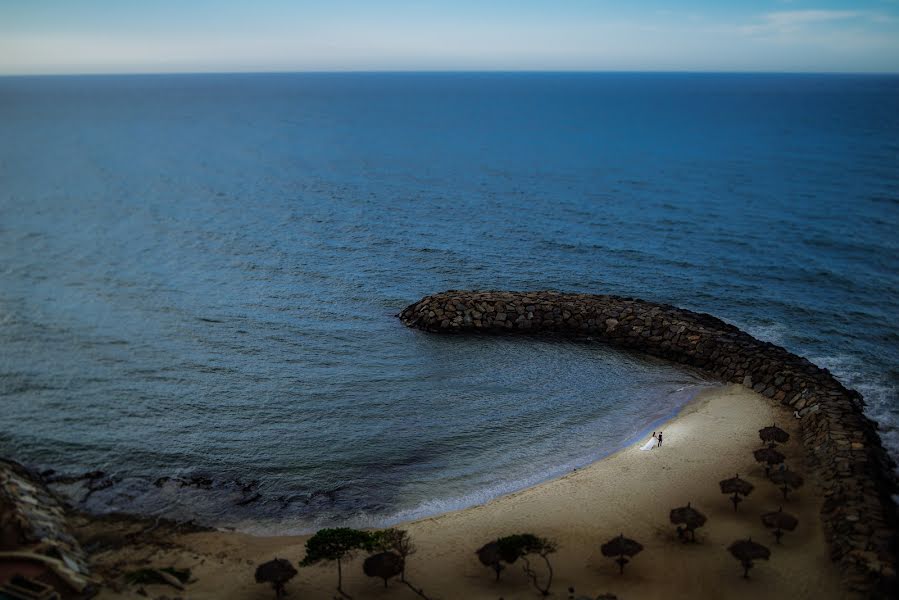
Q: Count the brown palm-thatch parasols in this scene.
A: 11